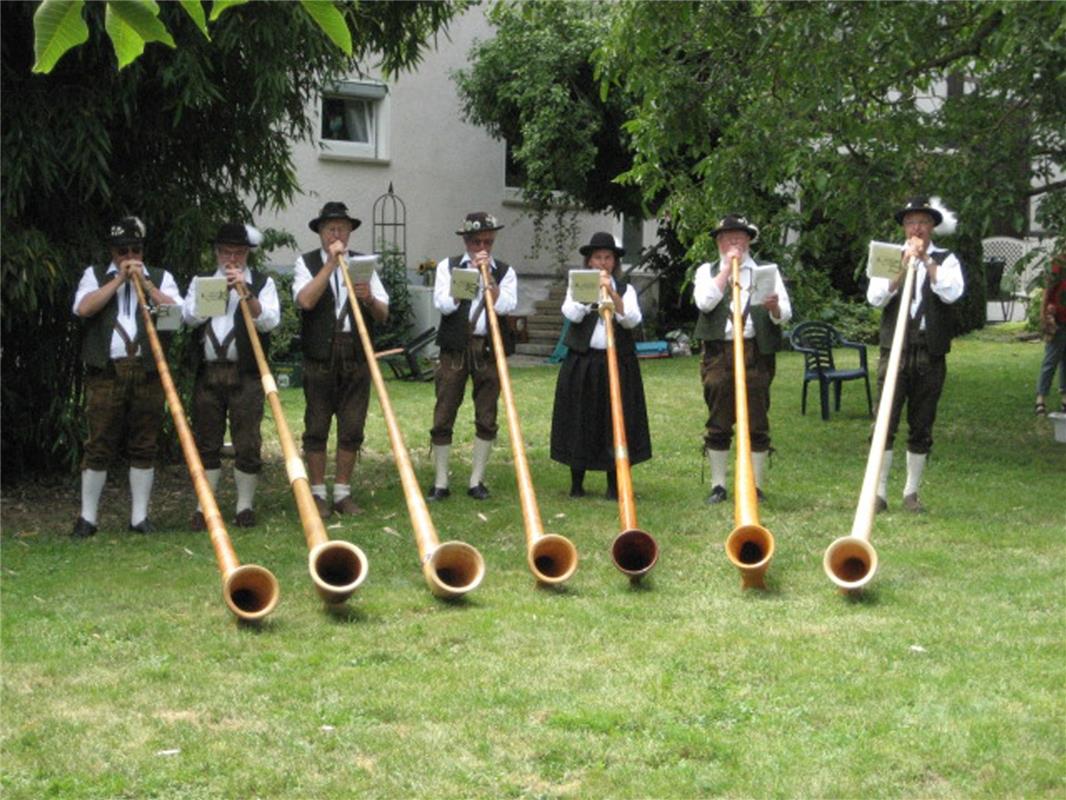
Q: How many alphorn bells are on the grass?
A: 7